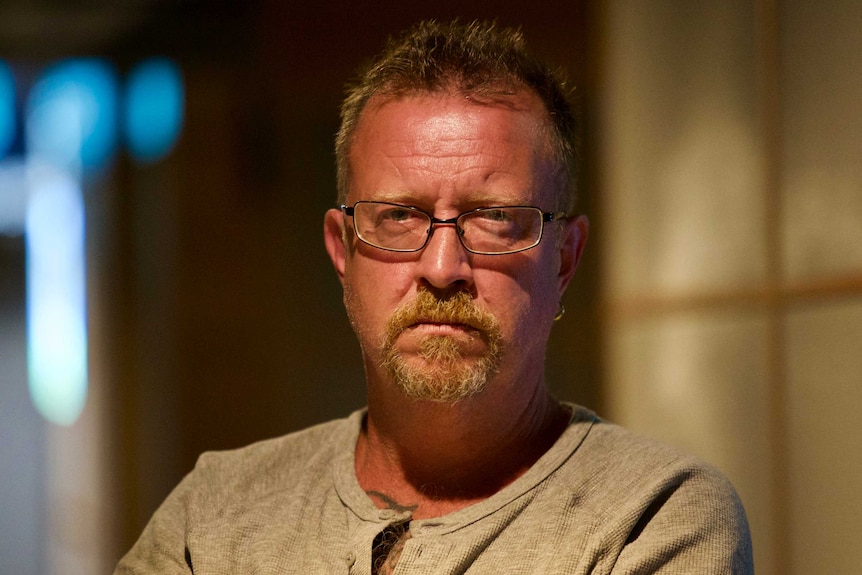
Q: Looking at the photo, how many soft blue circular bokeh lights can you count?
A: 3